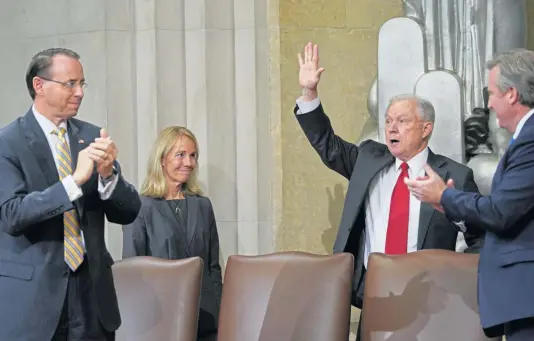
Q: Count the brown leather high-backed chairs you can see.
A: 3